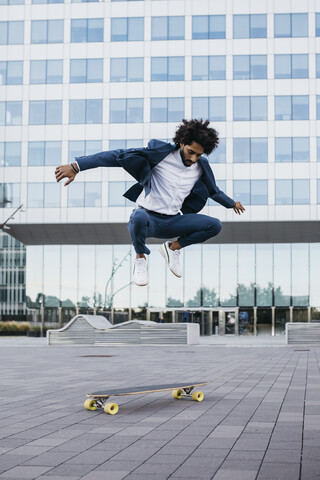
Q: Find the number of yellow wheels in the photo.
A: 4